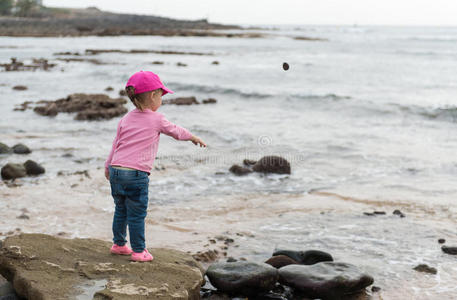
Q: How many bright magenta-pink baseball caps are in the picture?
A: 1